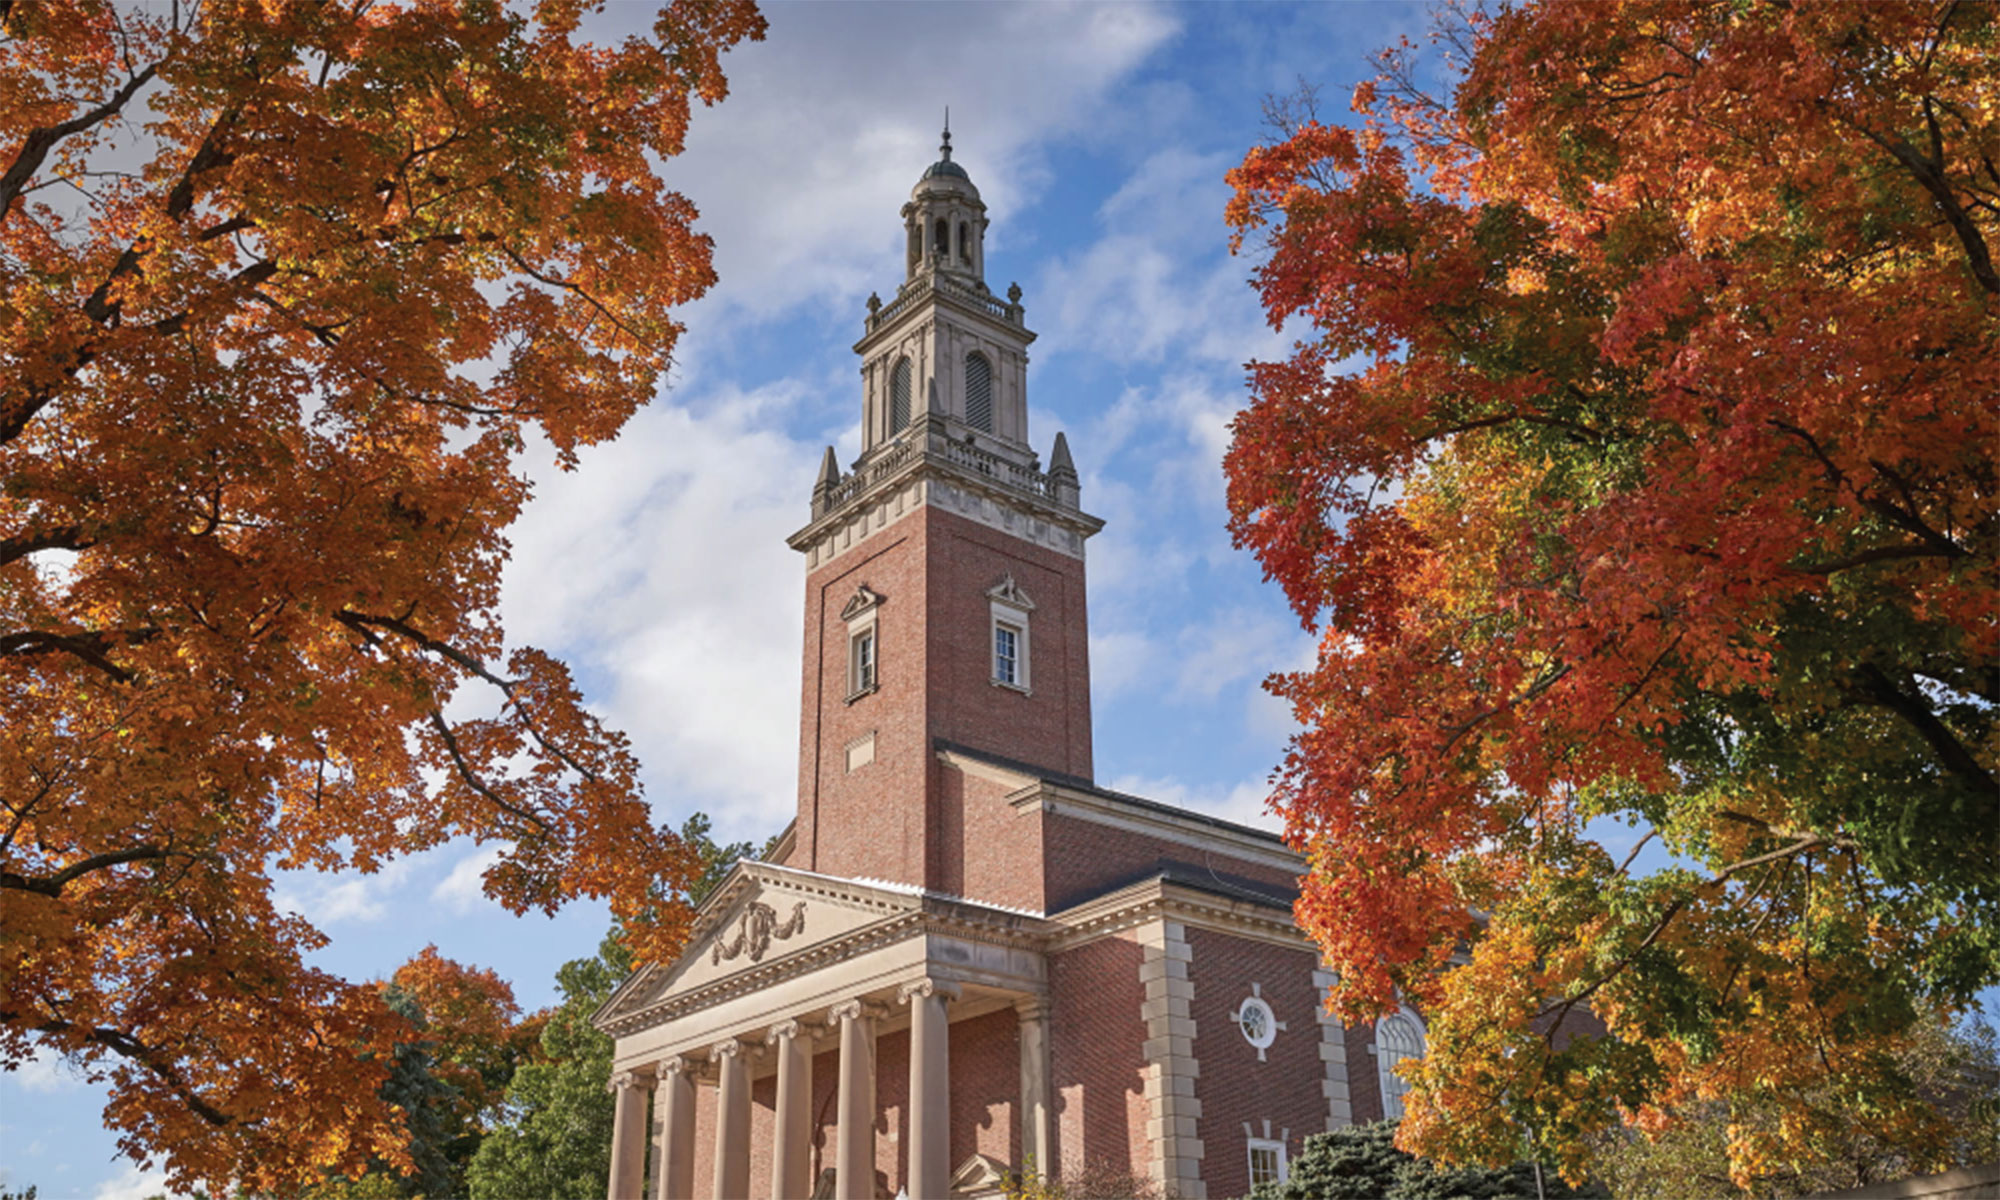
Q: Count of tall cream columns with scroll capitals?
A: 6